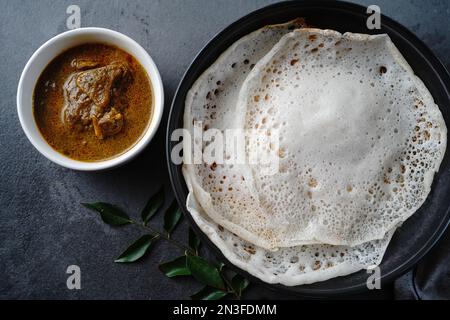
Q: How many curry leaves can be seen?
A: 9